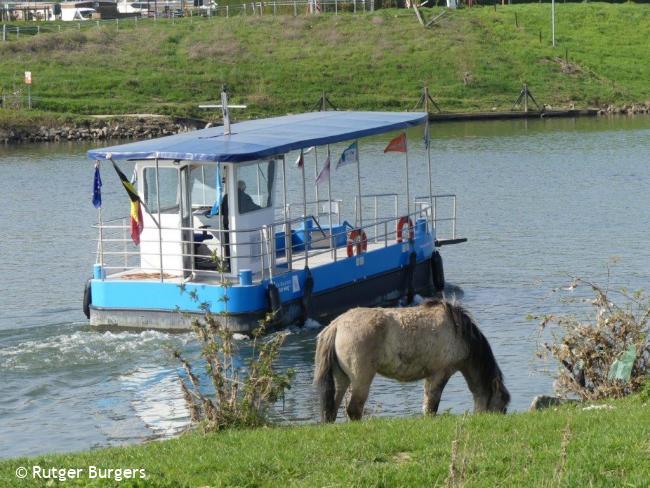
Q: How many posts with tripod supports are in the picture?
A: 3